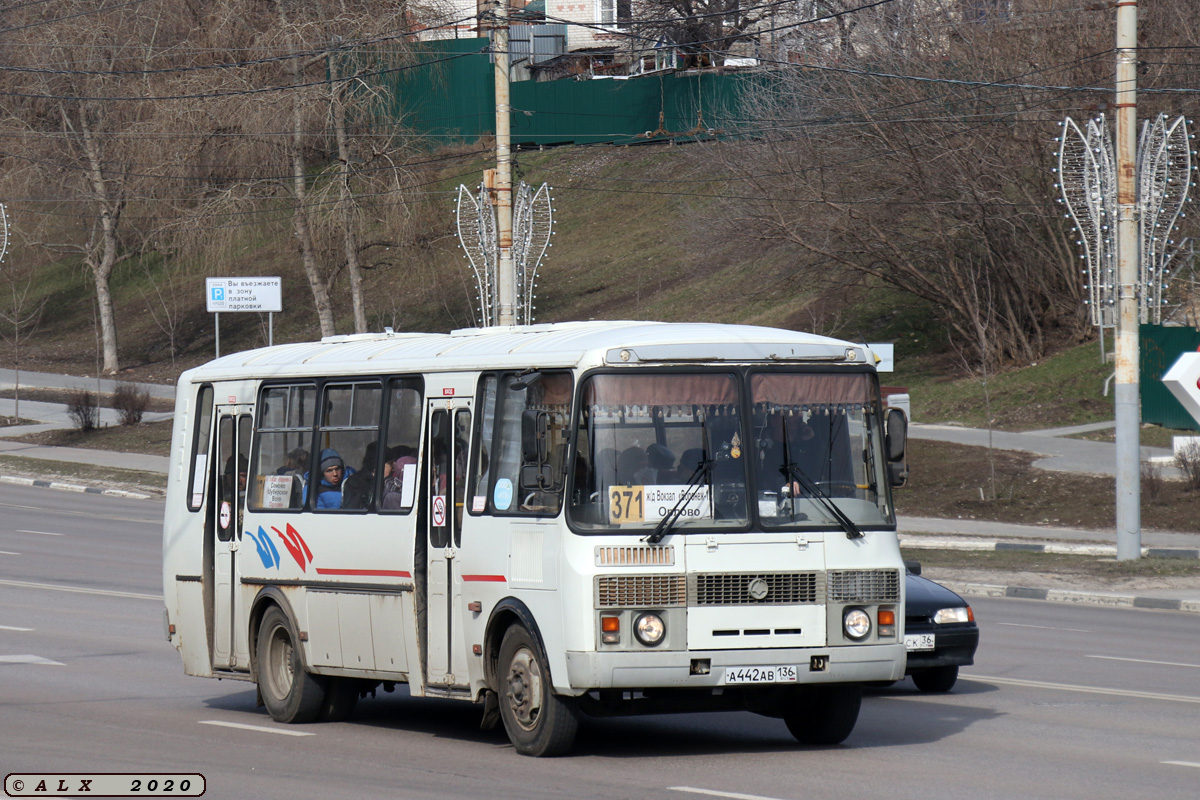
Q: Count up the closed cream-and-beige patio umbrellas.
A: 0